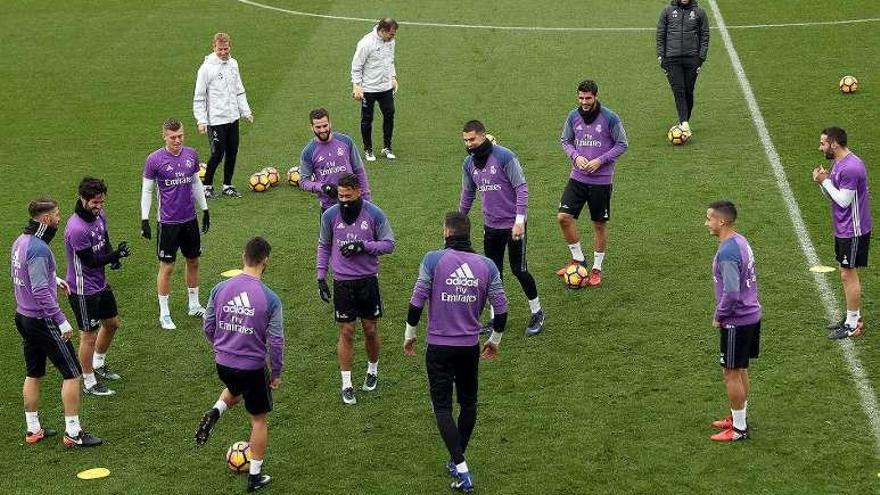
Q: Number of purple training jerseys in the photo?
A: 11